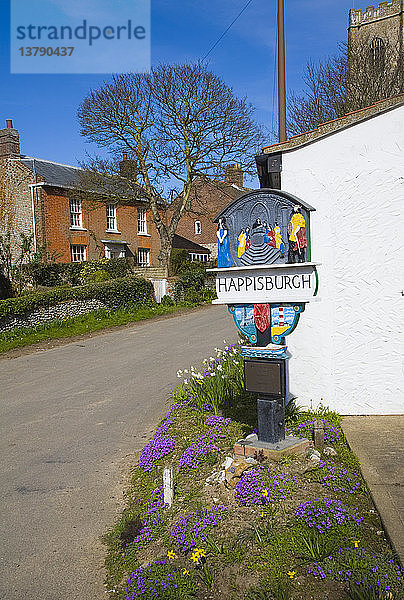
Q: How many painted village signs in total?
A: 1